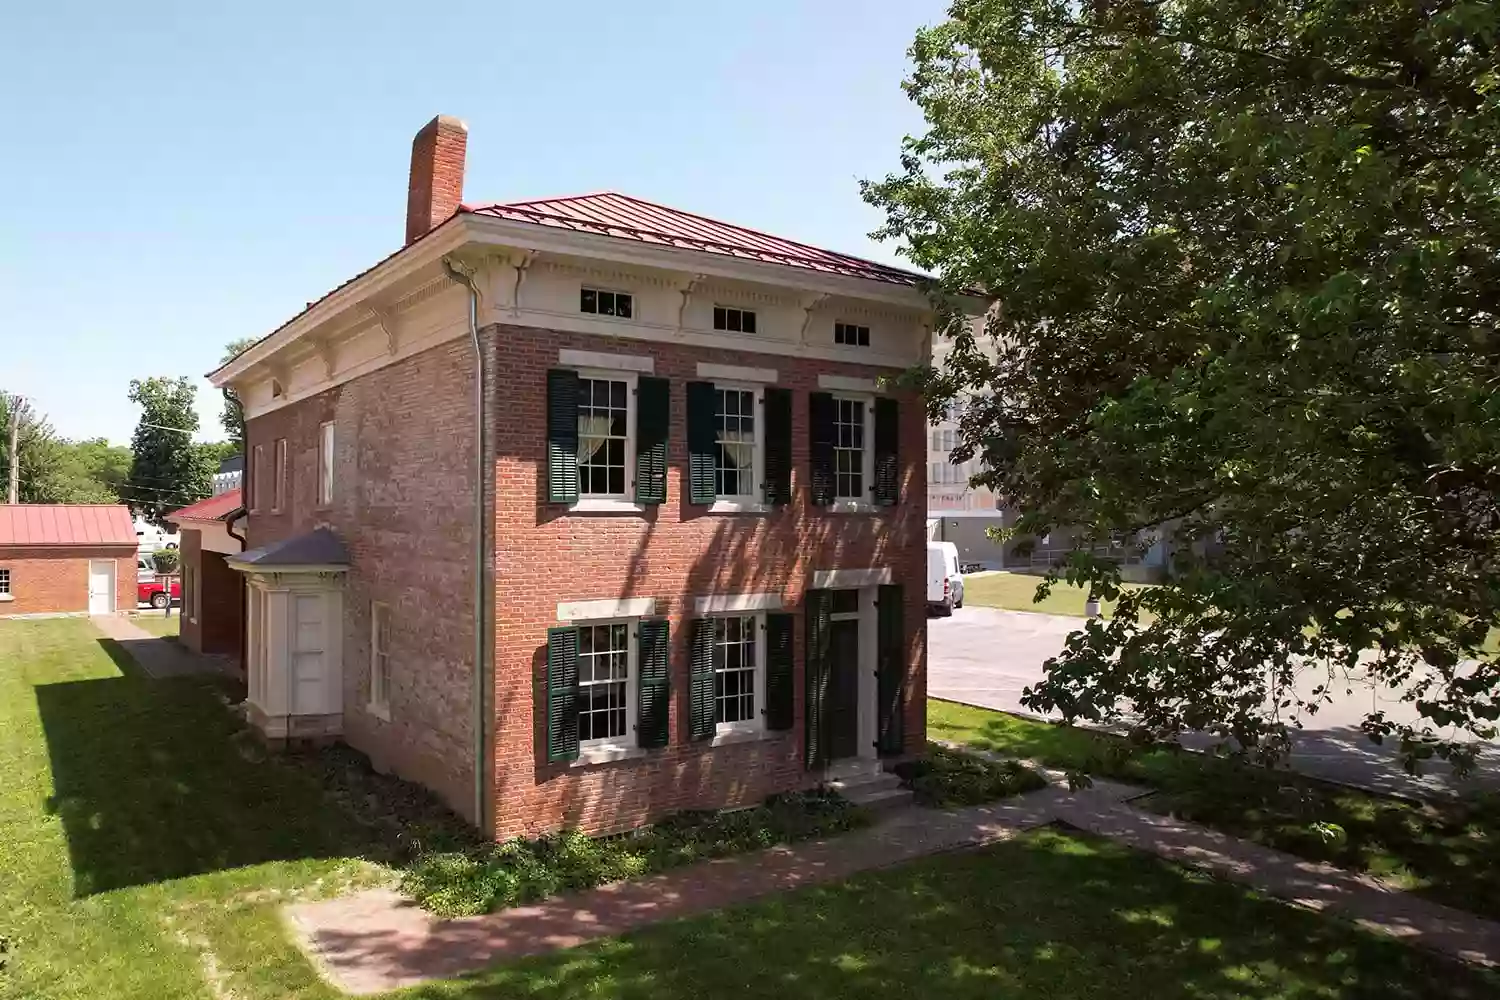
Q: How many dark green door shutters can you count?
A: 2